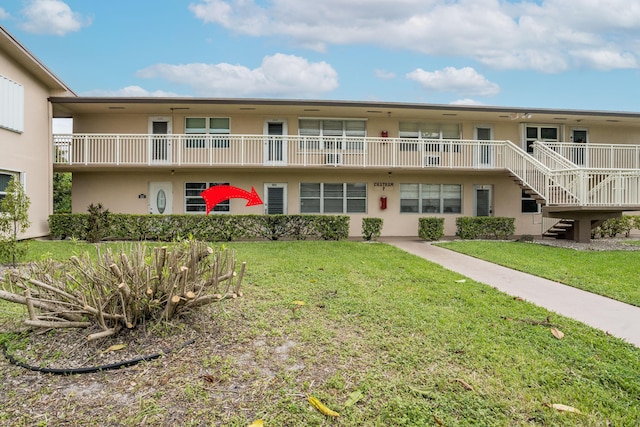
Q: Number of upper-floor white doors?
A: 4